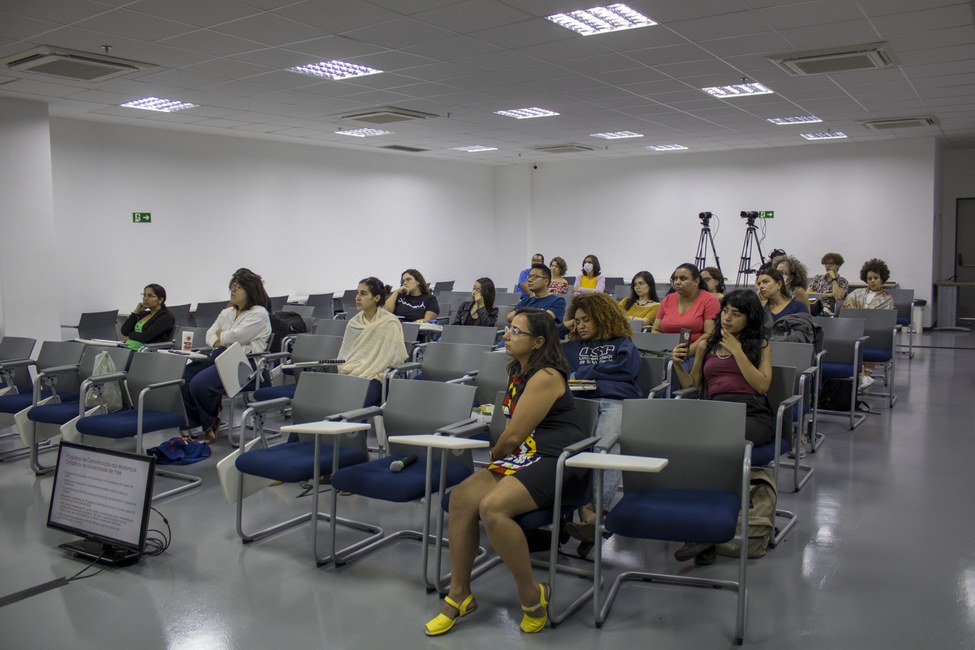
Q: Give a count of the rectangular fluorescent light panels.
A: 11